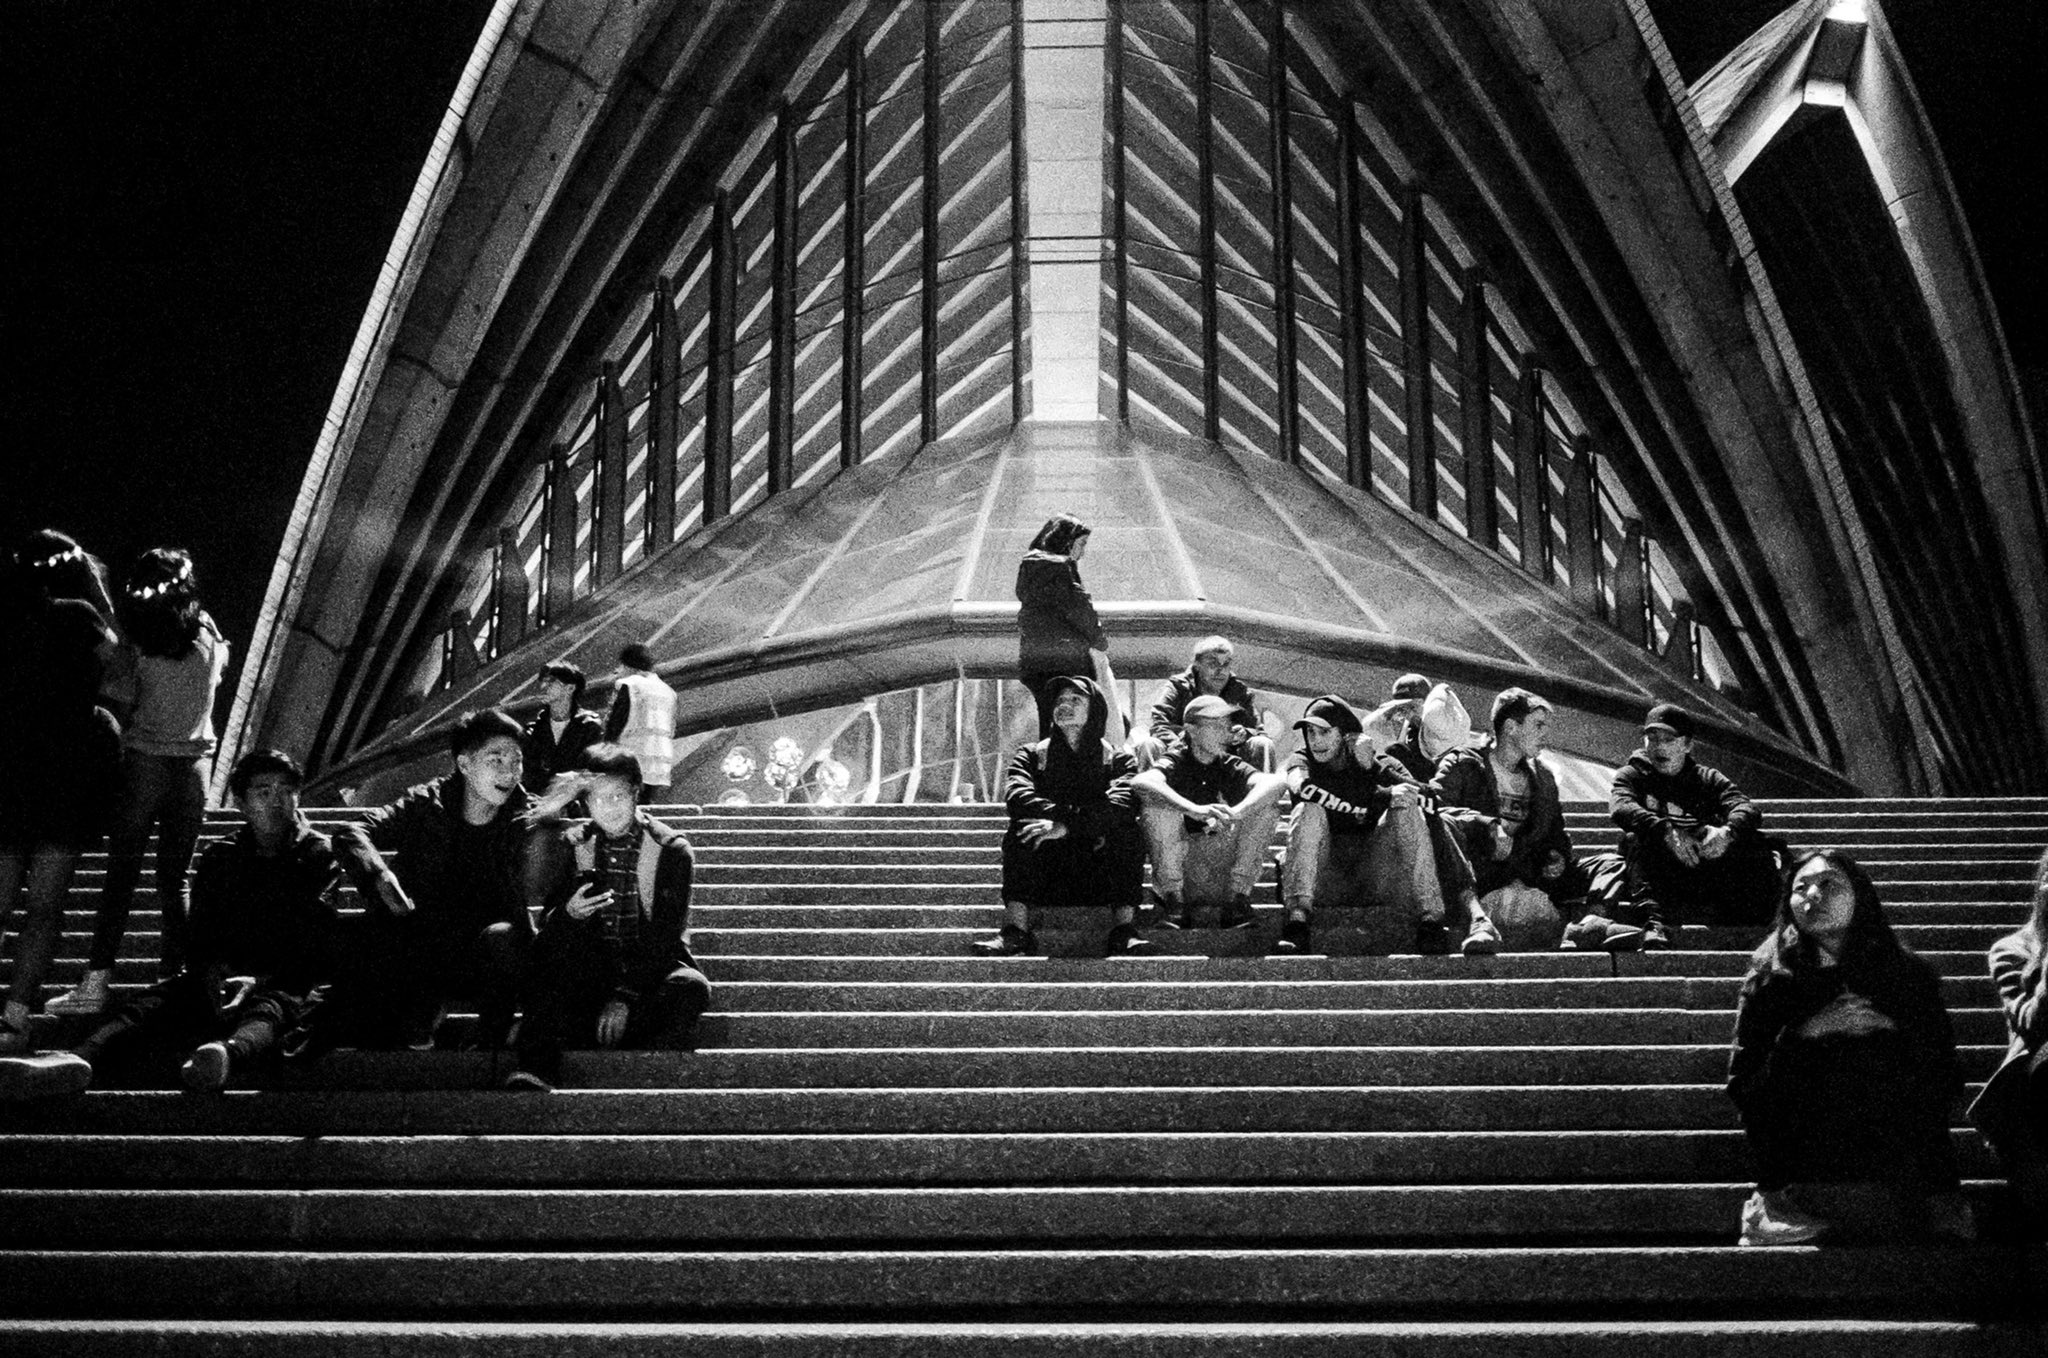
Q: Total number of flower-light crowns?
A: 2